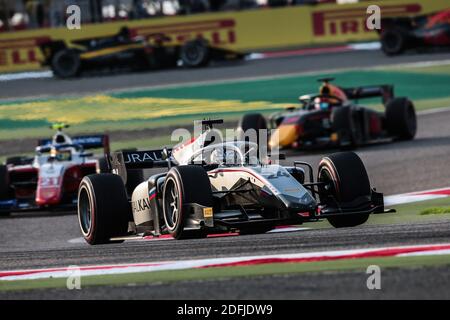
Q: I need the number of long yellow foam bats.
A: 0